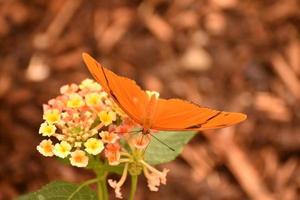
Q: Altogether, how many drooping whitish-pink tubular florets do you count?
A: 3